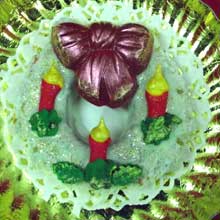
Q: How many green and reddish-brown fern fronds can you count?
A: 0